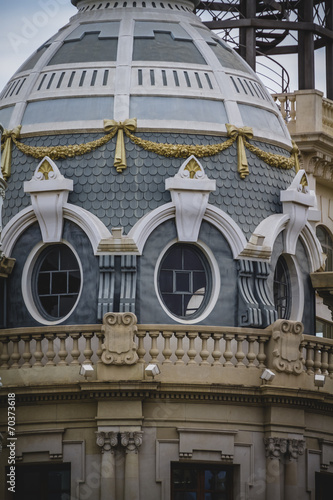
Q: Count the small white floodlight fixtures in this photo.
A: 4